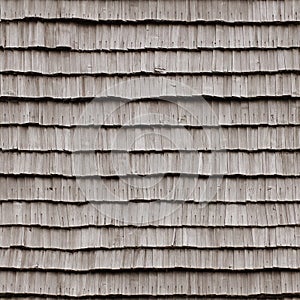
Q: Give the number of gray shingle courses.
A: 12